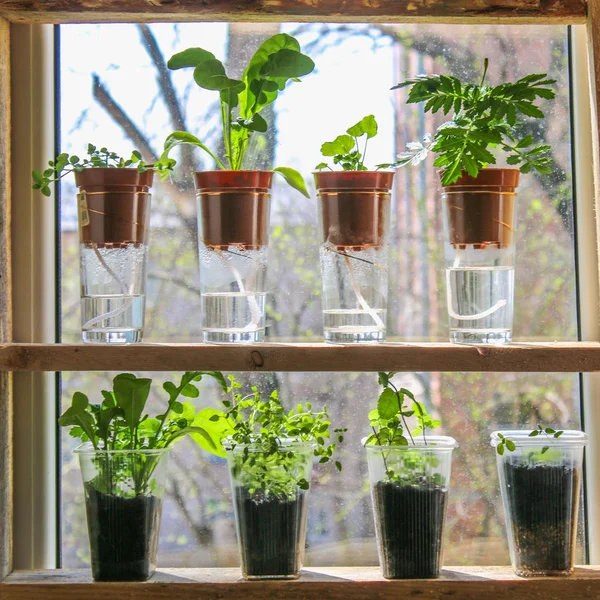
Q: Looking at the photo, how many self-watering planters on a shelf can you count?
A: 4